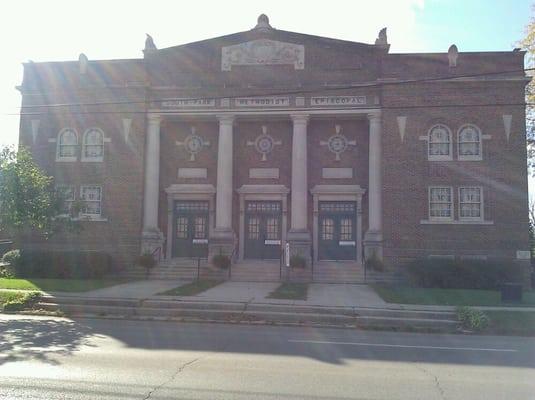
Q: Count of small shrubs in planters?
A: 4